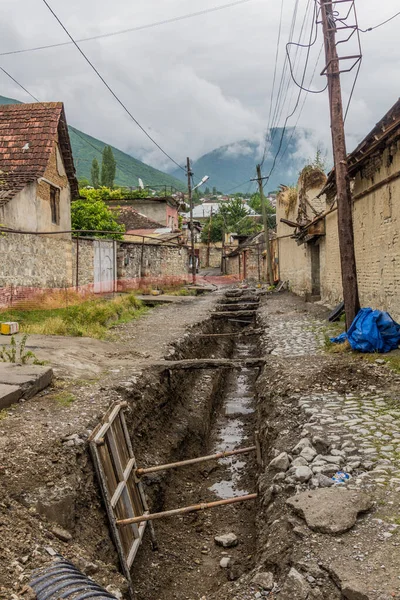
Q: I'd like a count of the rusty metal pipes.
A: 2